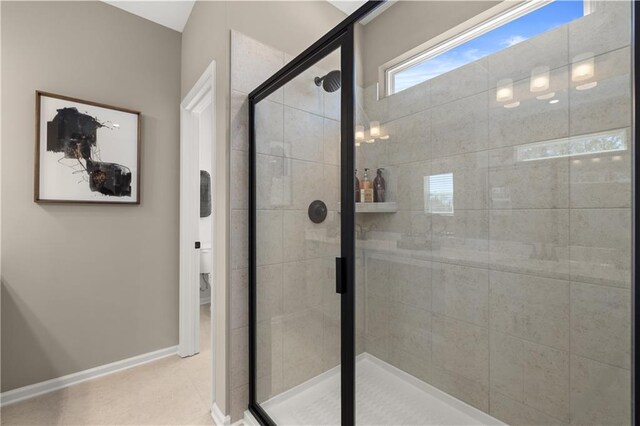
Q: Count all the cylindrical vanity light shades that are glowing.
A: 5